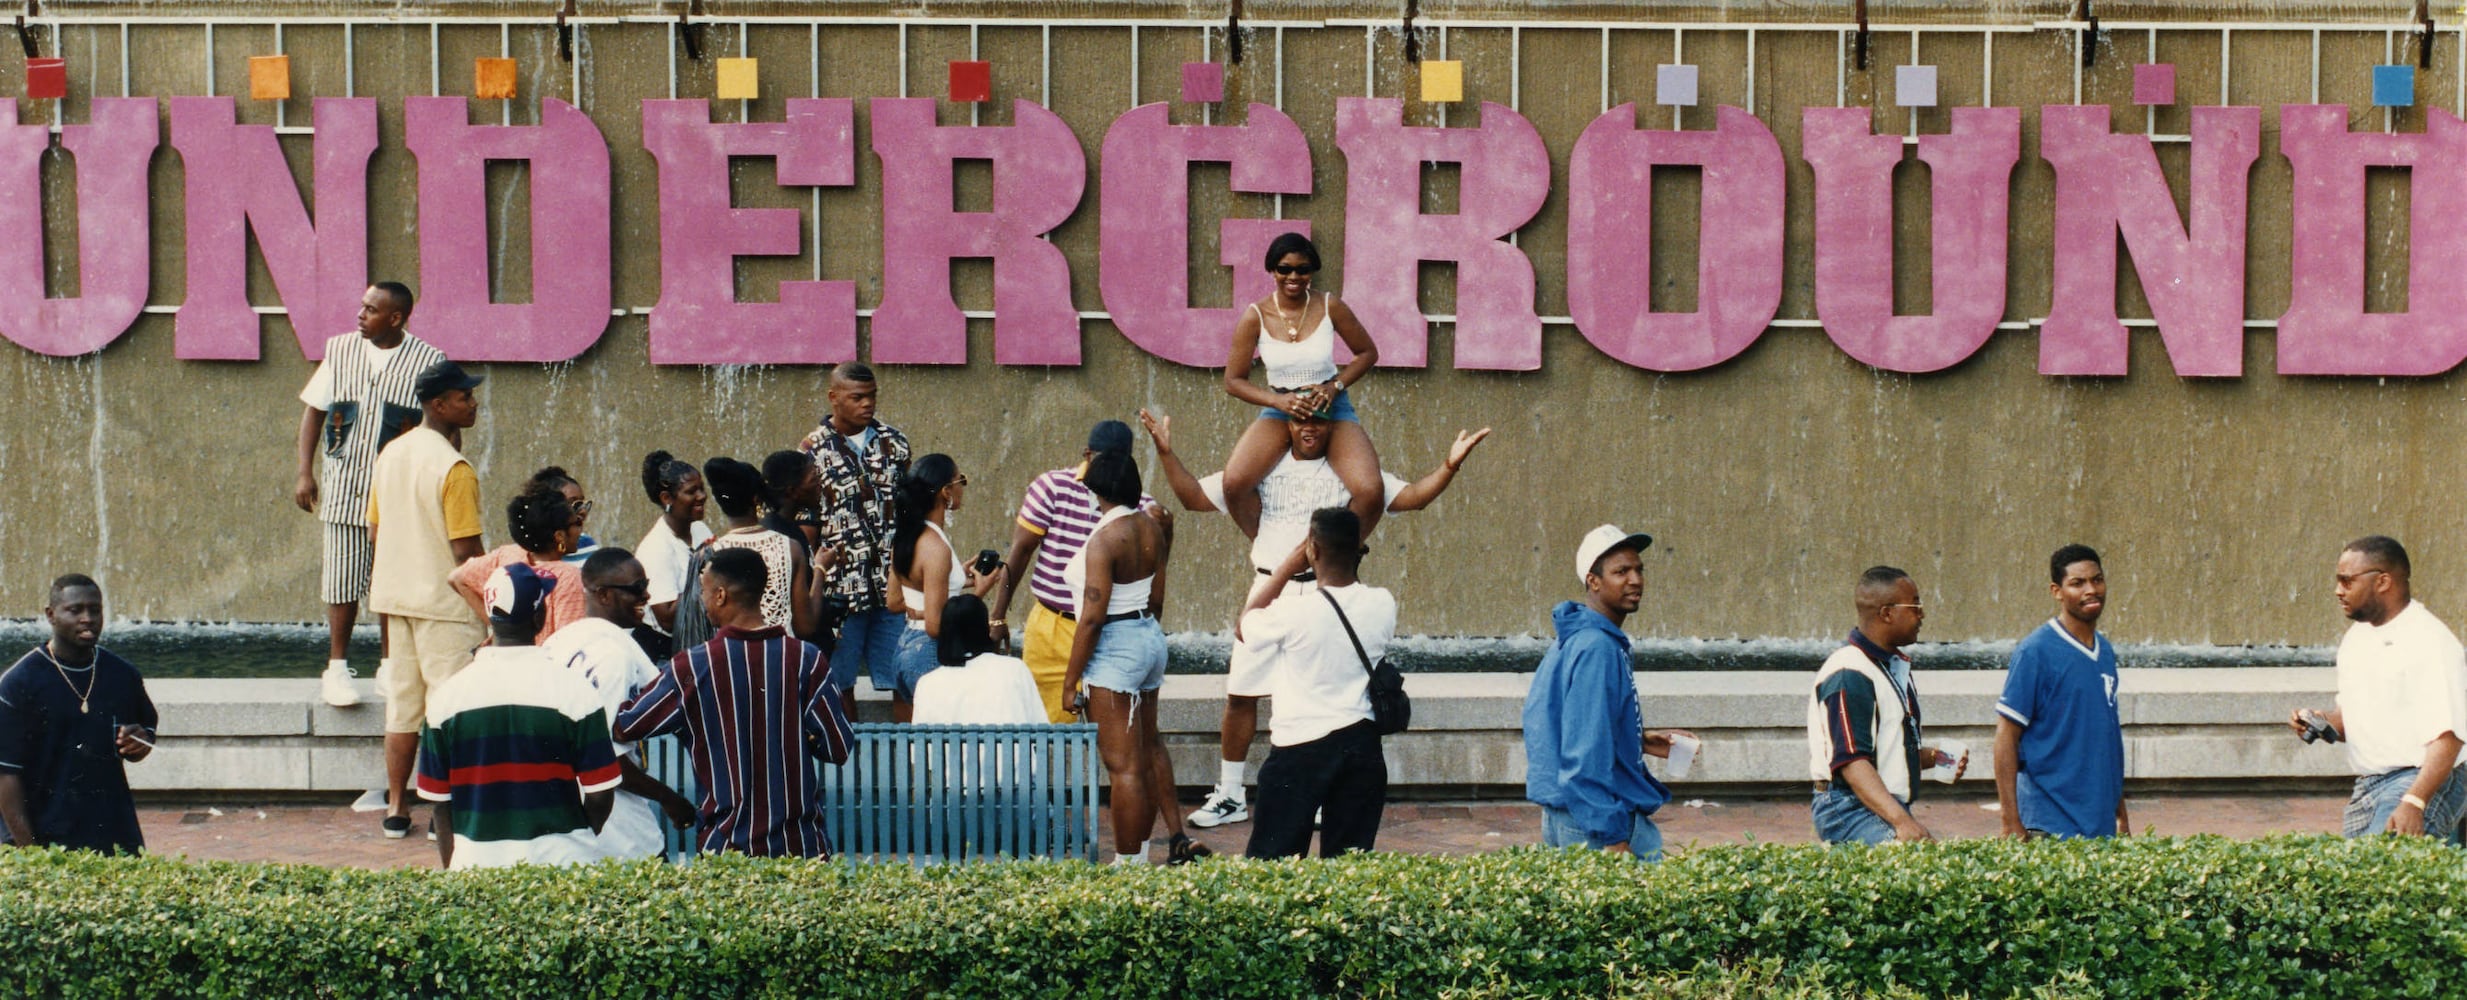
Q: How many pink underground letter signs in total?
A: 11